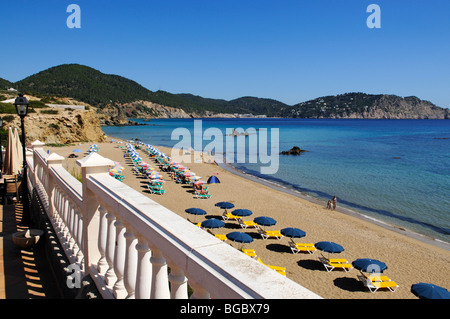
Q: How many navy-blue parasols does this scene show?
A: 10